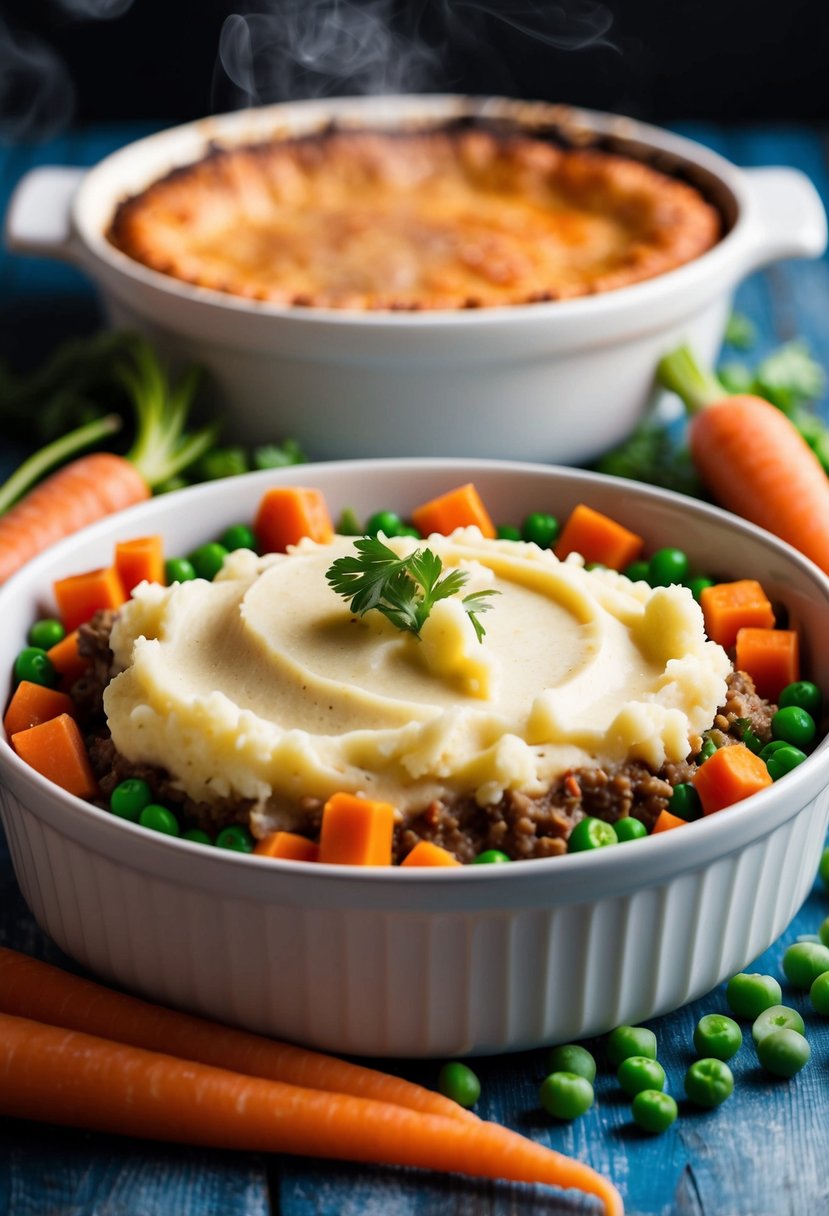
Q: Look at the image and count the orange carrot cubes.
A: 15